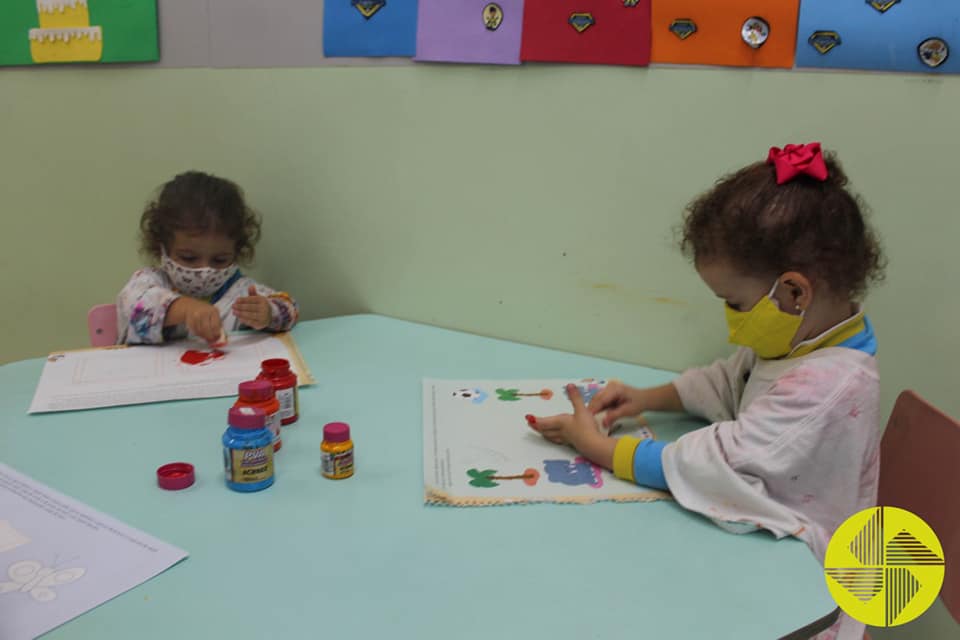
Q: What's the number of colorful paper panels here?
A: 6